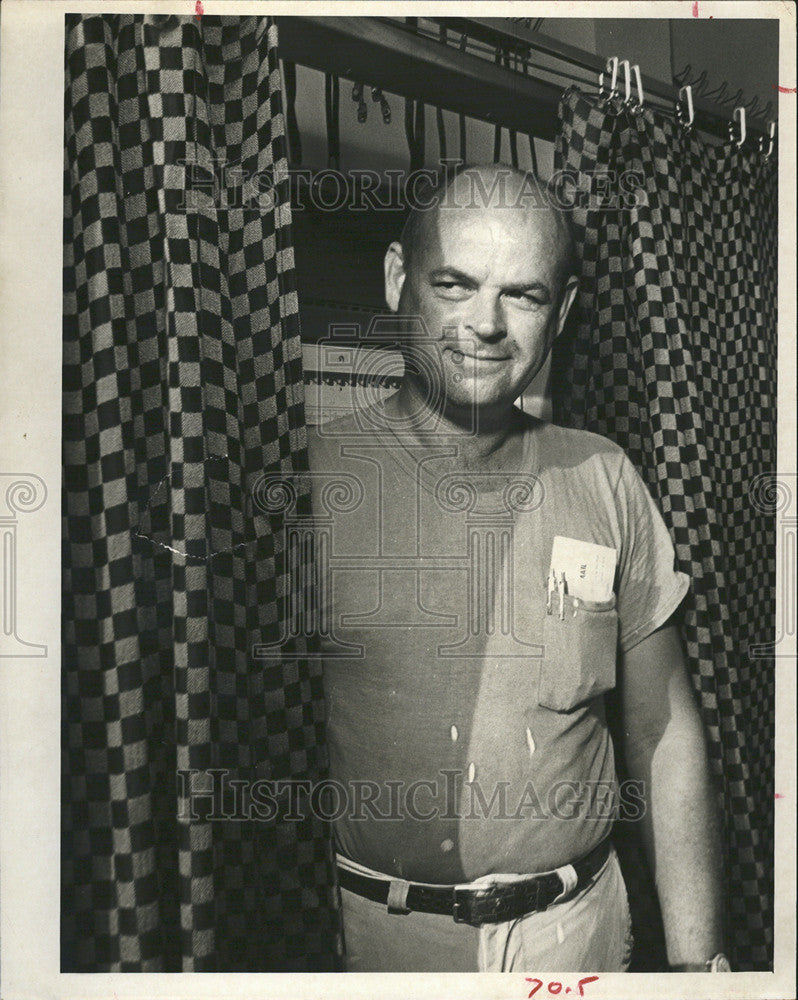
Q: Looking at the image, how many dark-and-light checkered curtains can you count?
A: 2